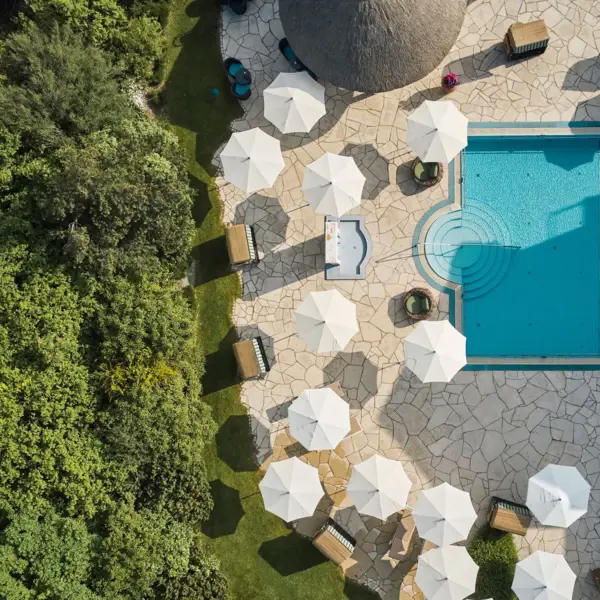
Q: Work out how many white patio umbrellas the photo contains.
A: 13